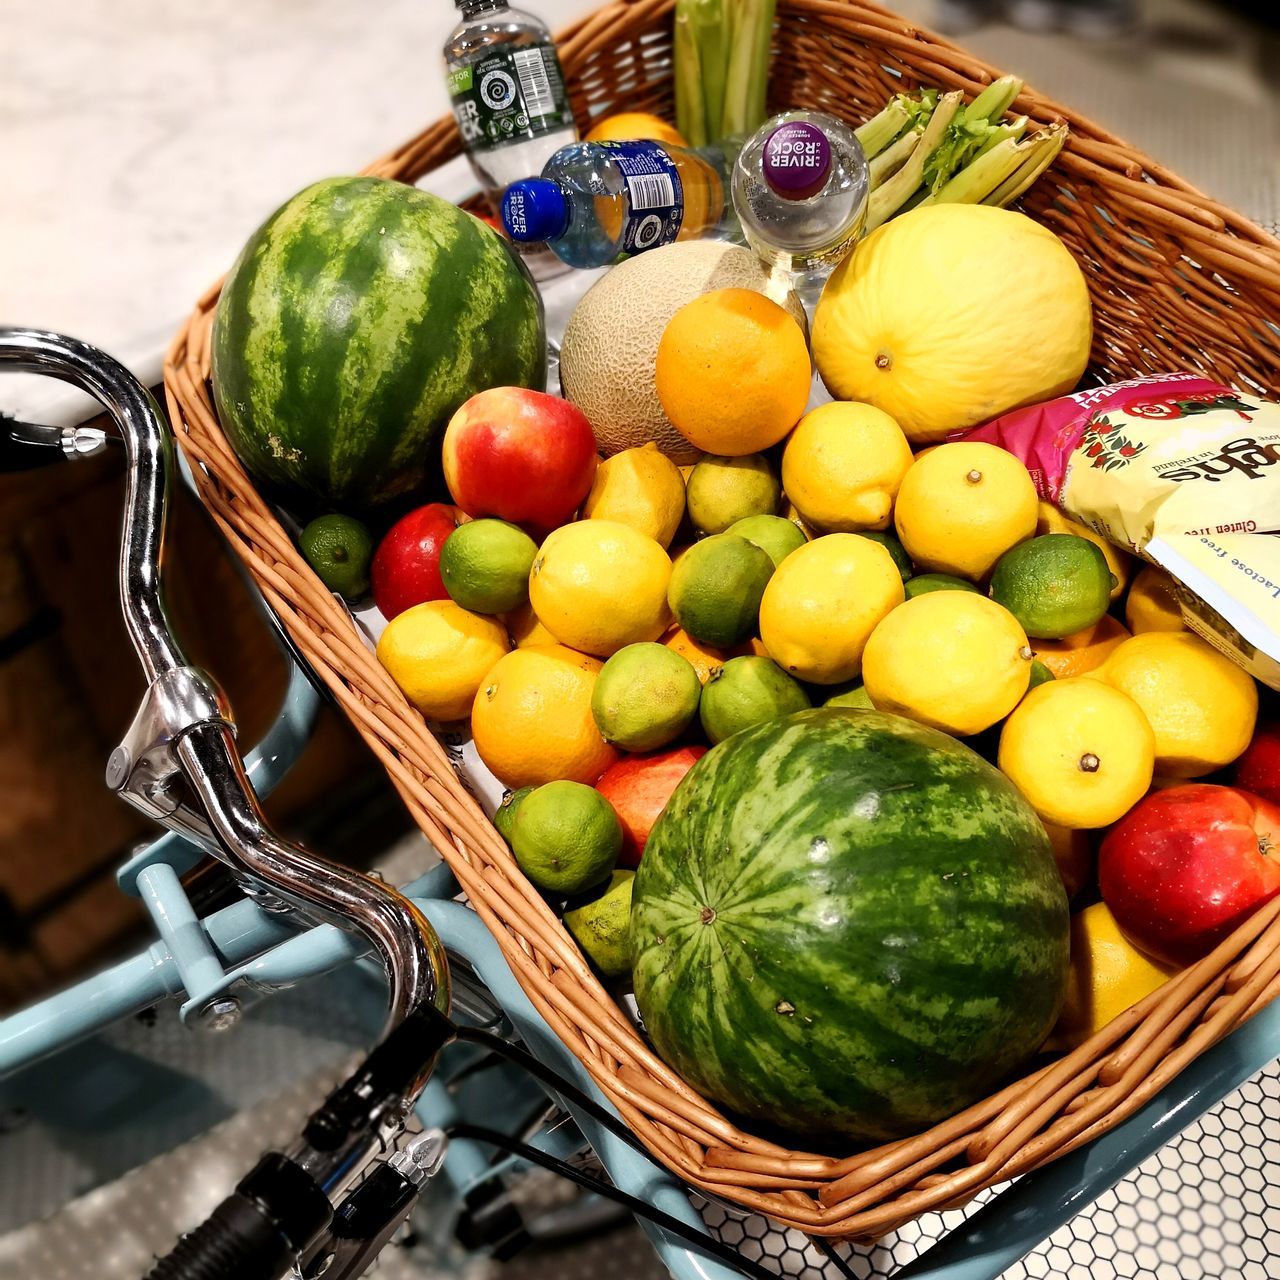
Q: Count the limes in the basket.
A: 15